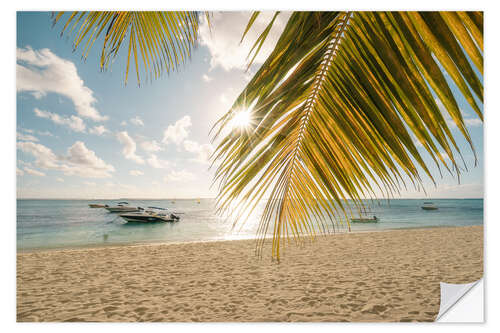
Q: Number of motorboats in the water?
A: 5